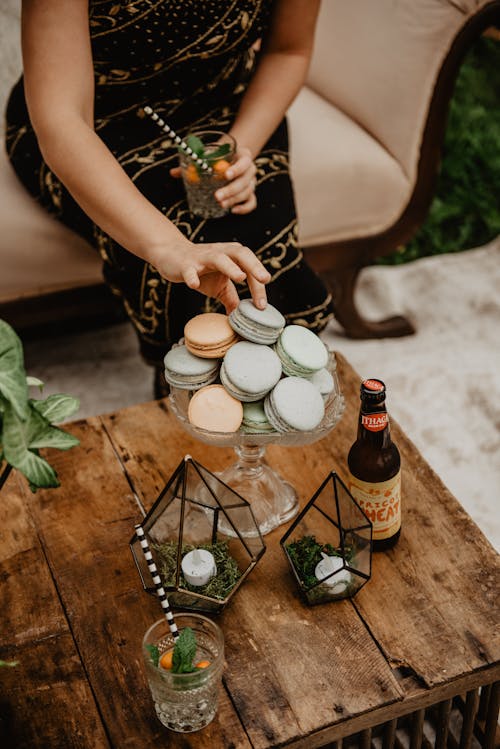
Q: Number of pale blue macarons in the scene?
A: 5